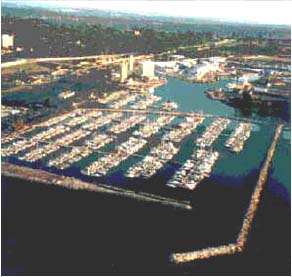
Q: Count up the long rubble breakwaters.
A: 2